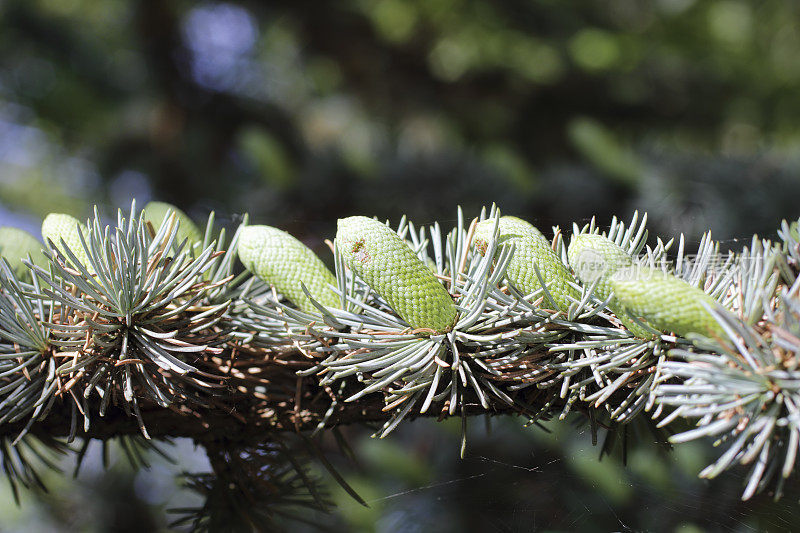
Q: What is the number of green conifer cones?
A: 8